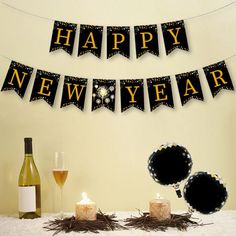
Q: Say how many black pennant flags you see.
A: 13